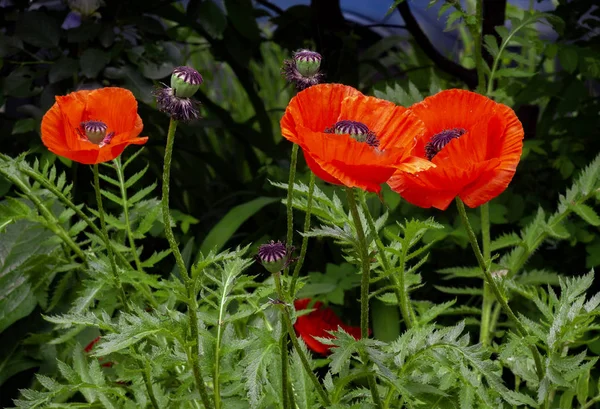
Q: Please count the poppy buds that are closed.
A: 3